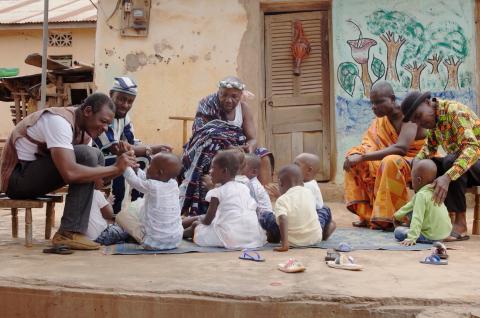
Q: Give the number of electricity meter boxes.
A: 1